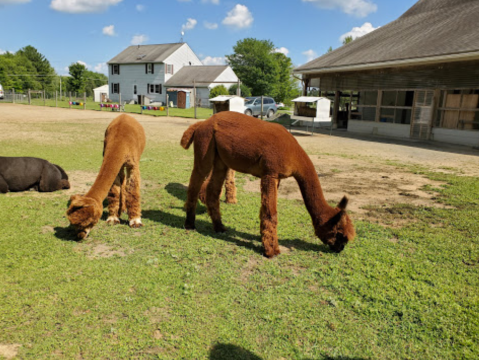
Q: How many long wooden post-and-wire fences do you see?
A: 1